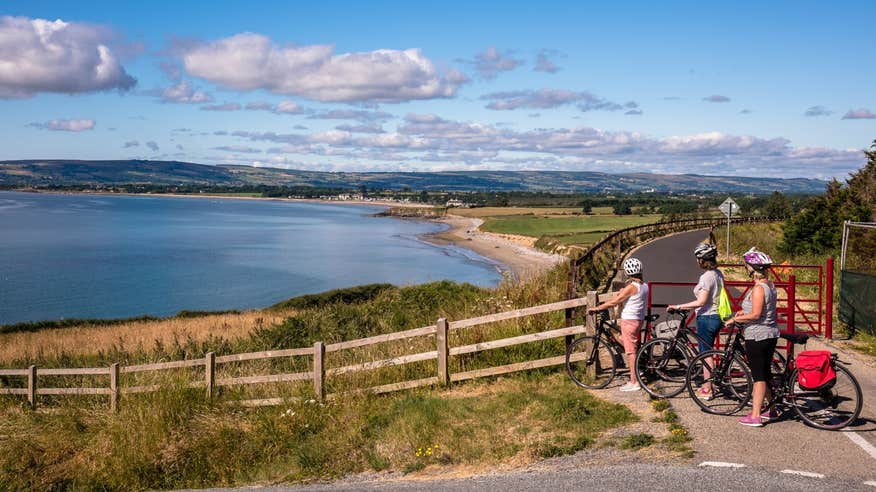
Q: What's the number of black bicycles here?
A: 3